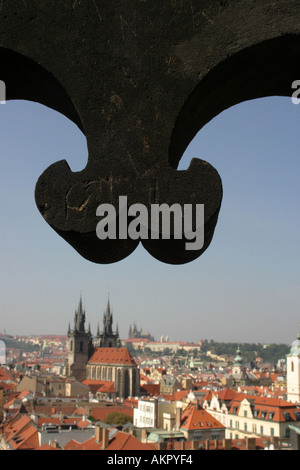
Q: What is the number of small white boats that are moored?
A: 0